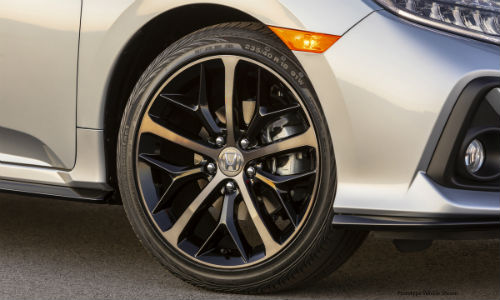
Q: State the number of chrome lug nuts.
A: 5